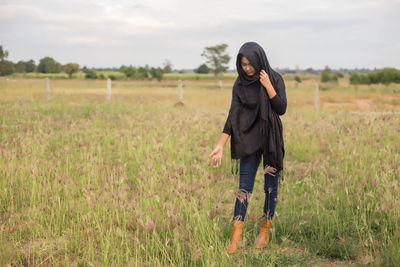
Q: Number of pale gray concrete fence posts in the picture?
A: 4